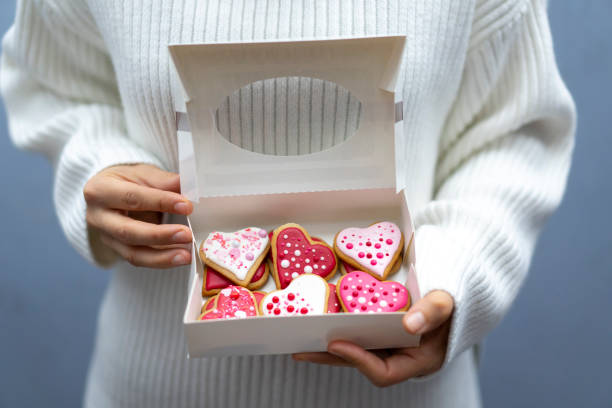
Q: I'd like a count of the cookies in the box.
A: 11